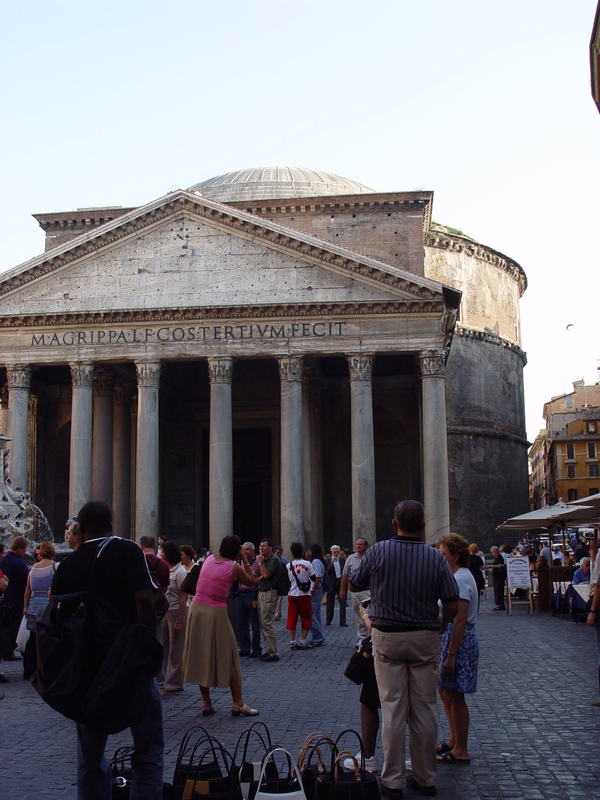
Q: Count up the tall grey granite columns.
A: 7